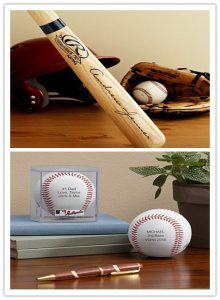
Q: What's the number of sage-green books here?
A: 2